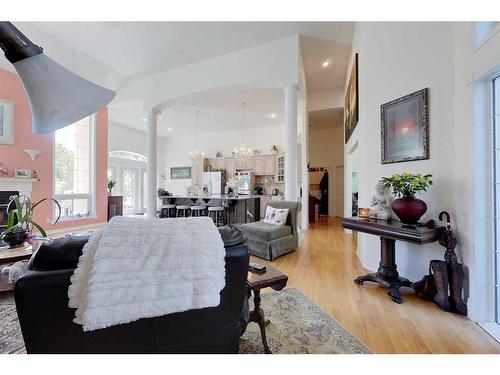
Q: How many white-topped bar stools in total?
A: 4